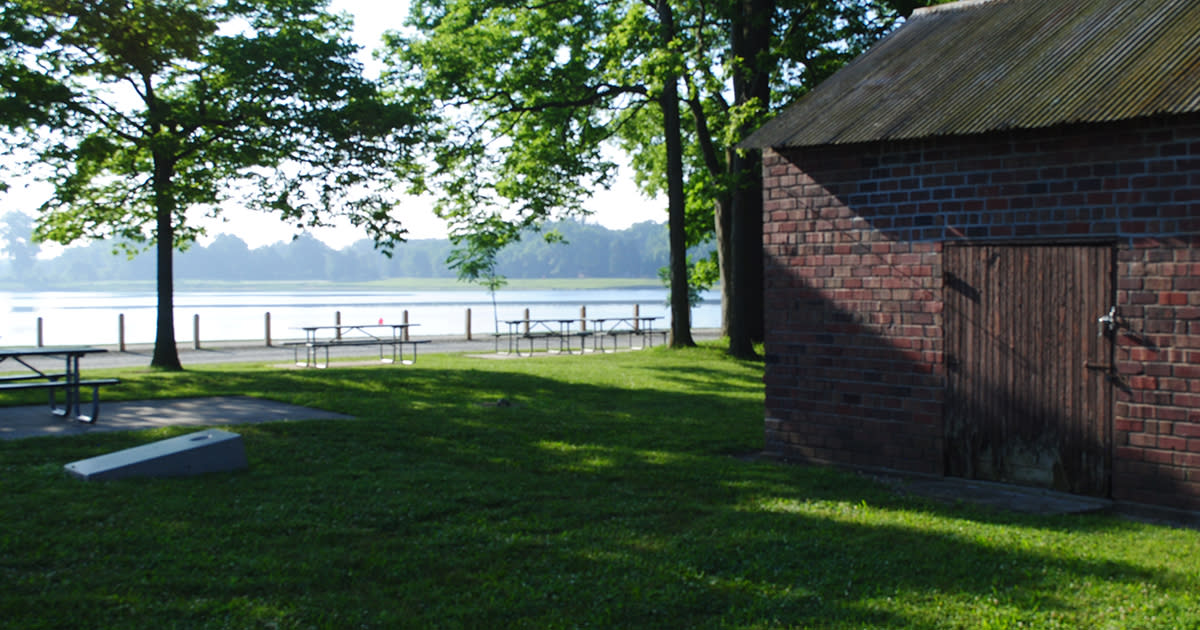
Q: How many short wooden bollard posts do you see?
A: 10